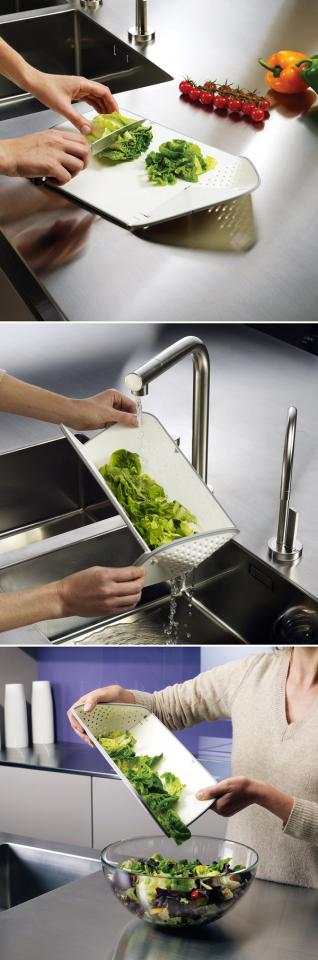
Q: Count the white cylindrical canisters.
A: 2